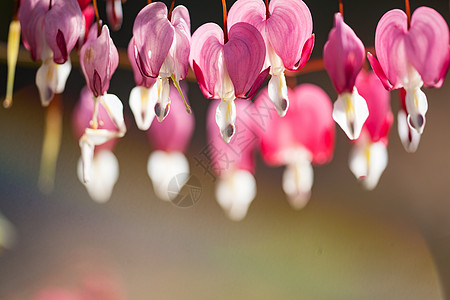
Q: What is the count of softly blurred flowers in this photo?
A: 5